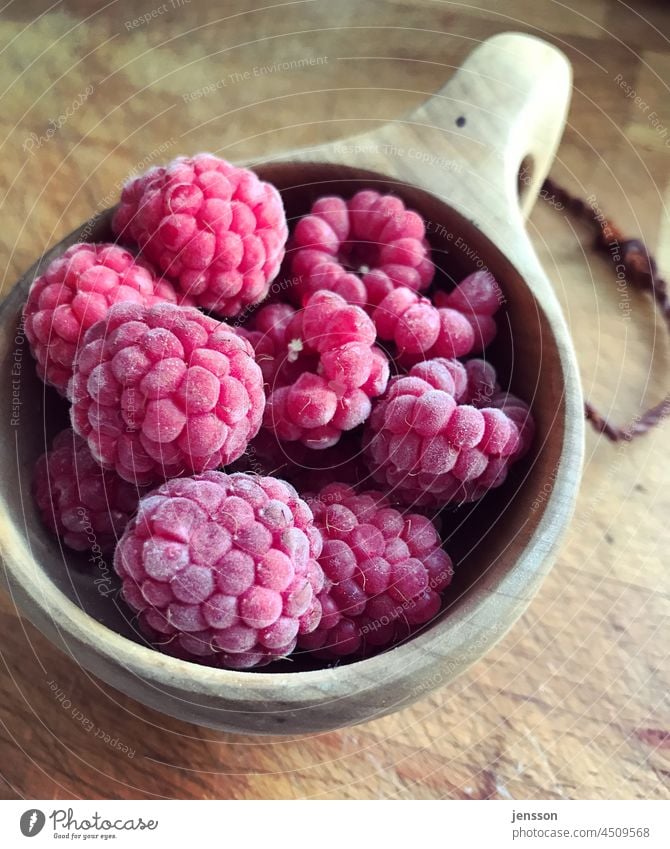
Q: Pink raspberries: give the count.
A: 10